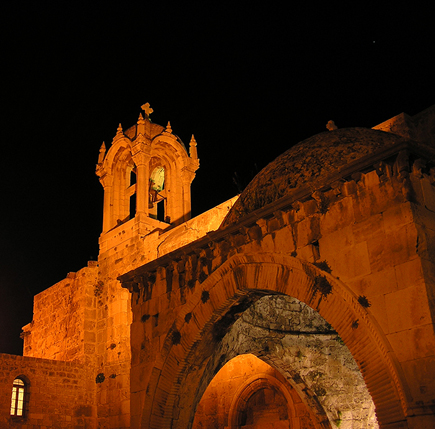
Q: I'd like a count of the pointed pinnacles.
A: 5